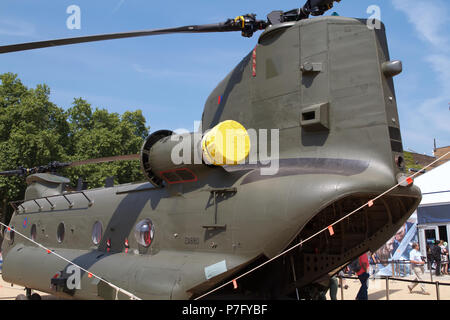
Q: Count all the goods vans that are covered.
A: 0